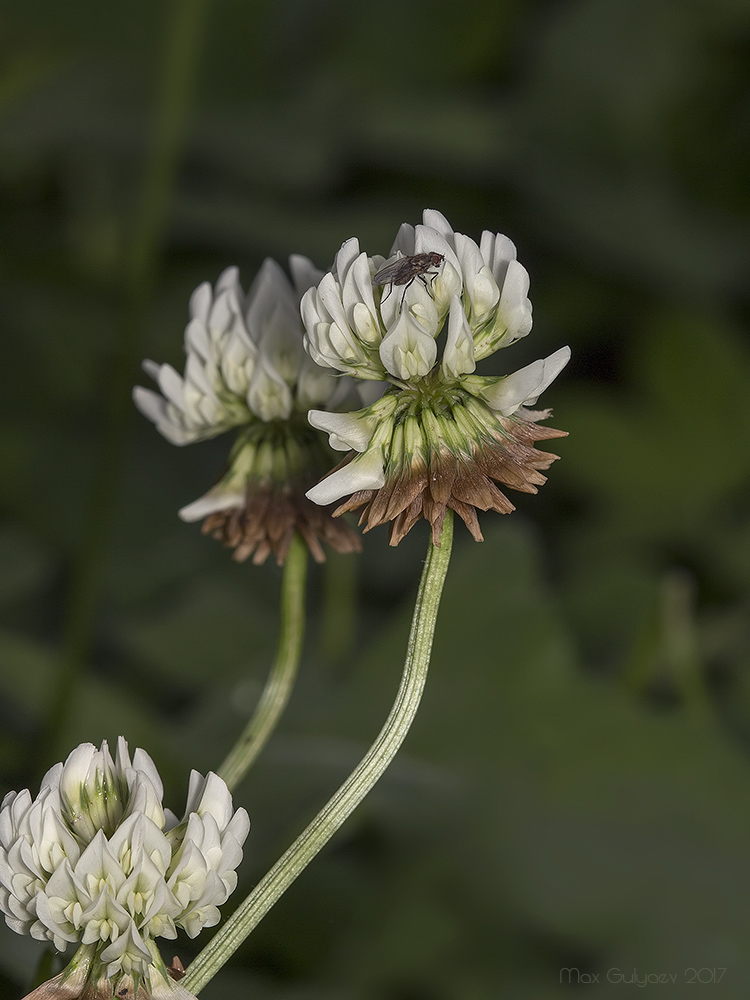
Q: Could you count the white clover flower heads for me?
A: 3